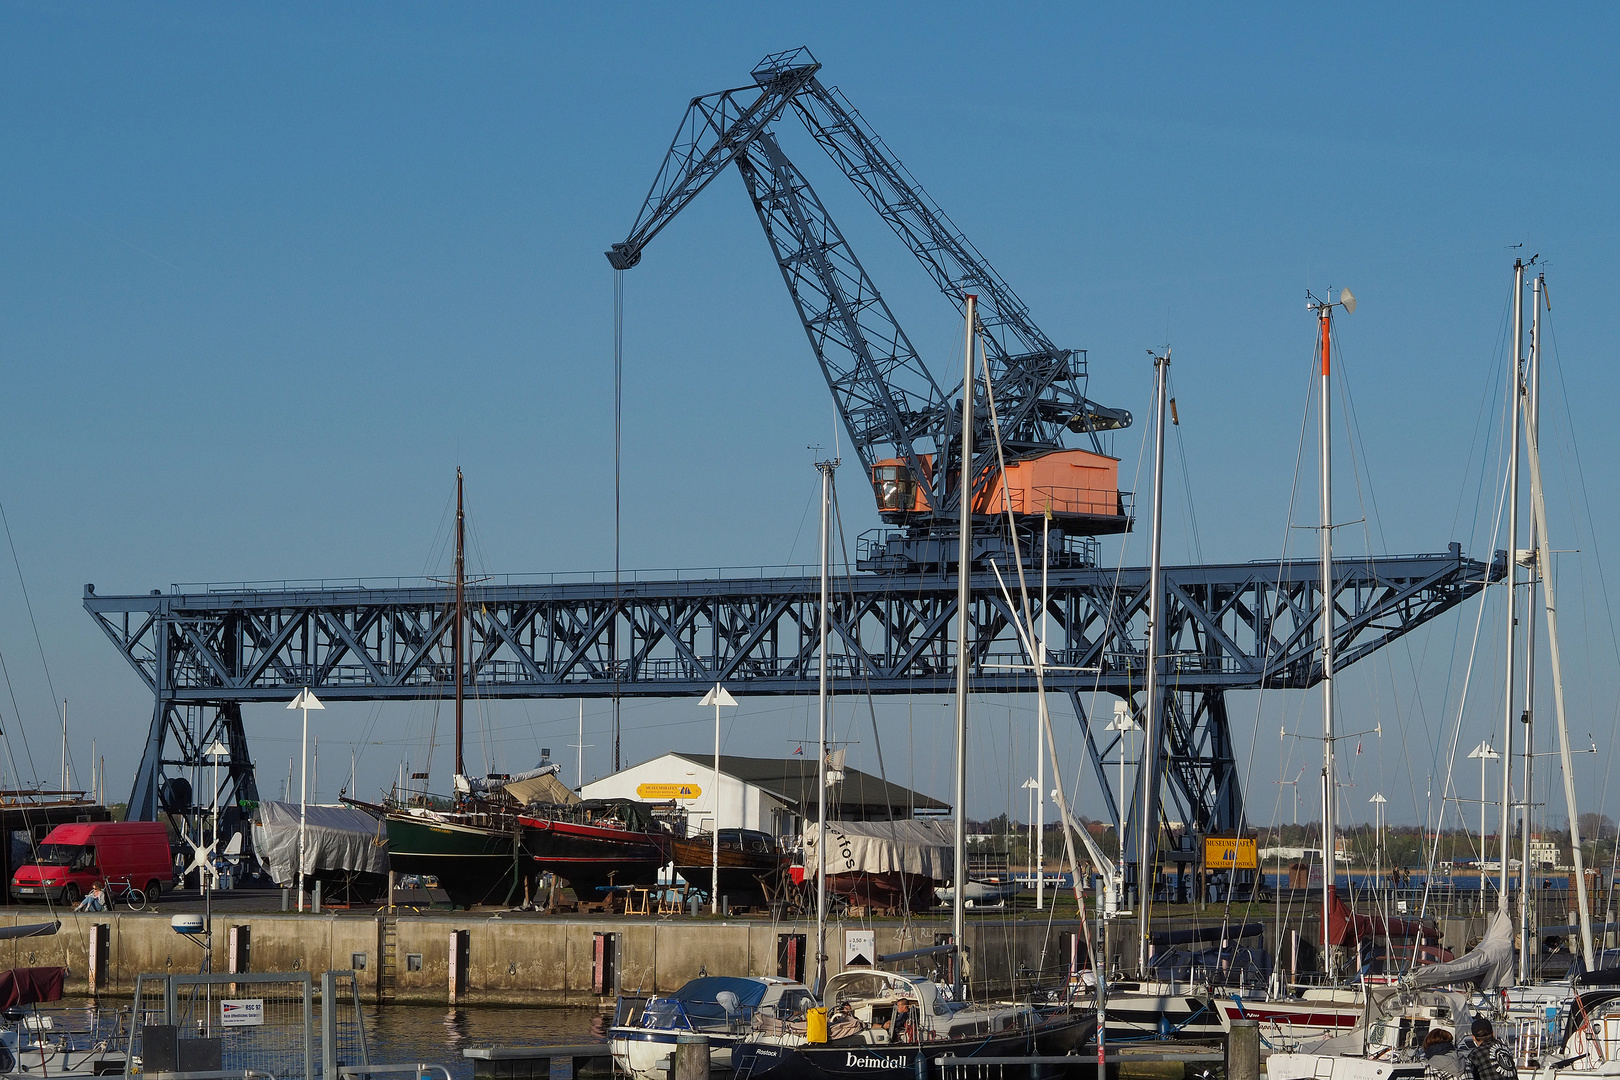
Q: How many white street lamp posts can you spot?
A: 7